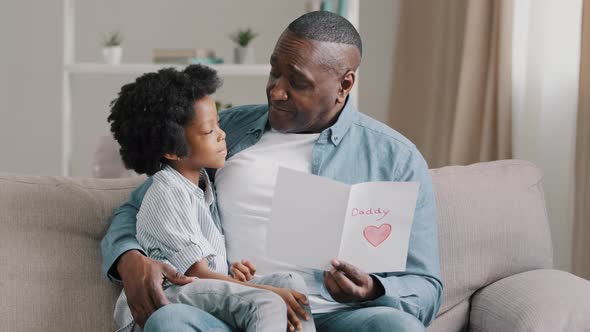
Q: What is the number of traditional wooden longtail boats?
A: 0